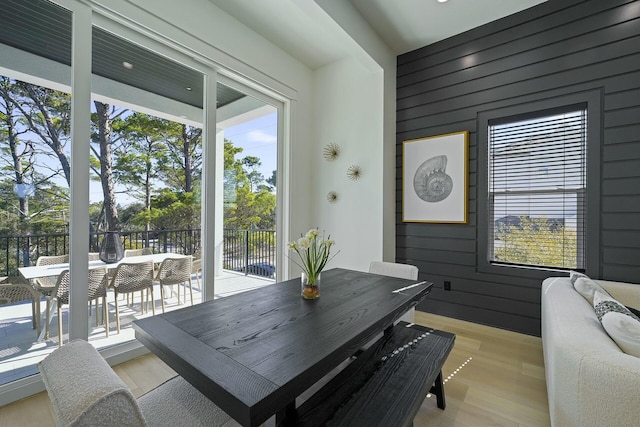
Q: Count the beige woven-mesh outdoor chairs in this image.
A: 8